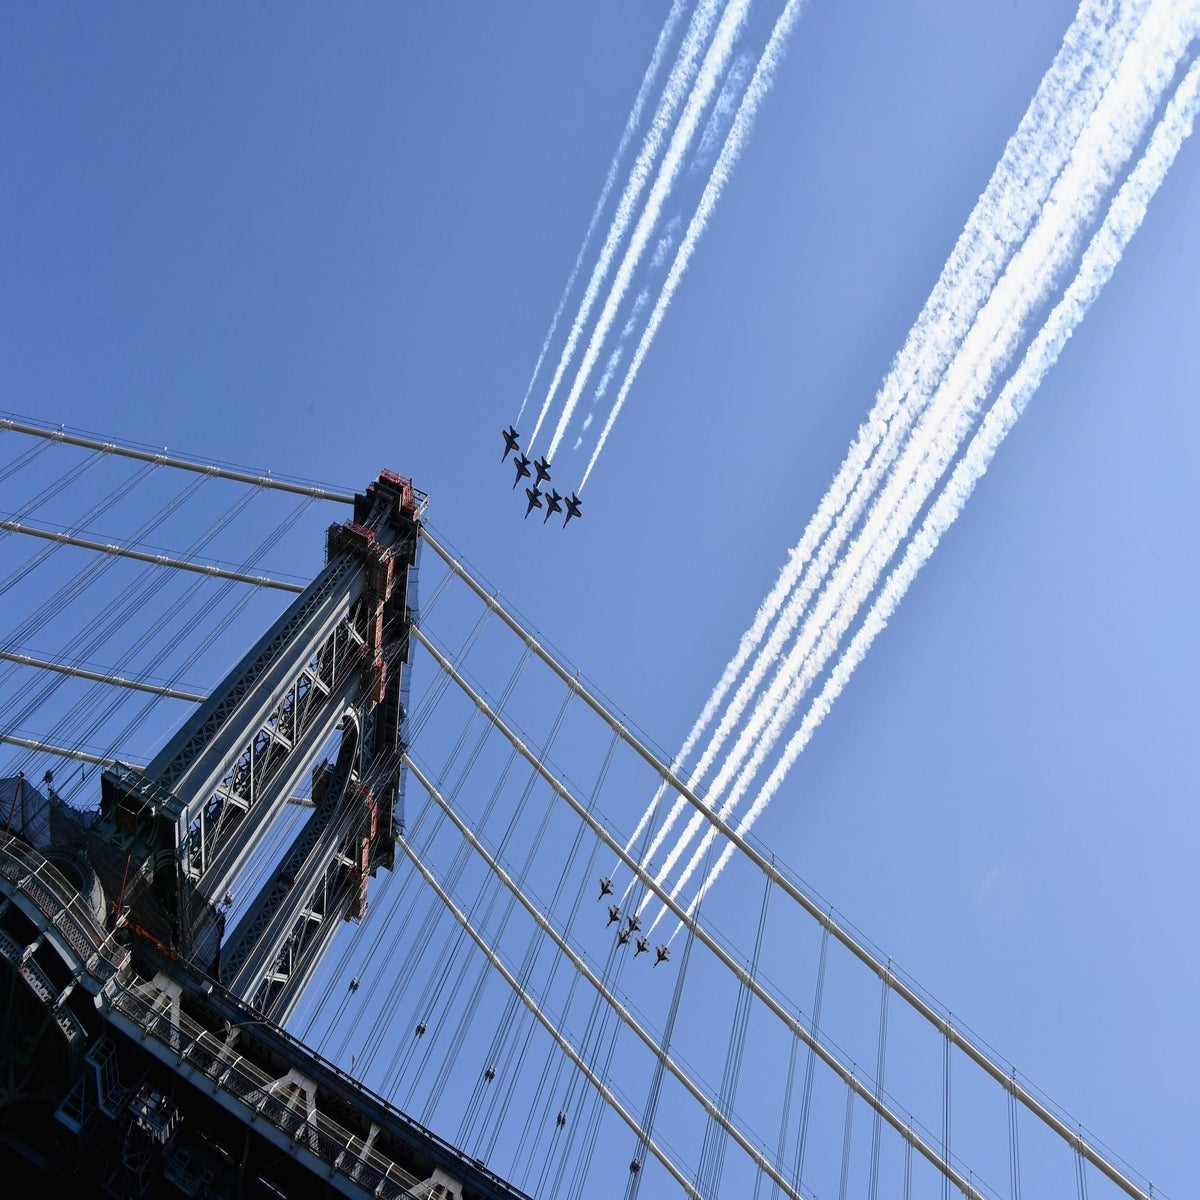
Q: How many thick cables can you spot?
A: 8